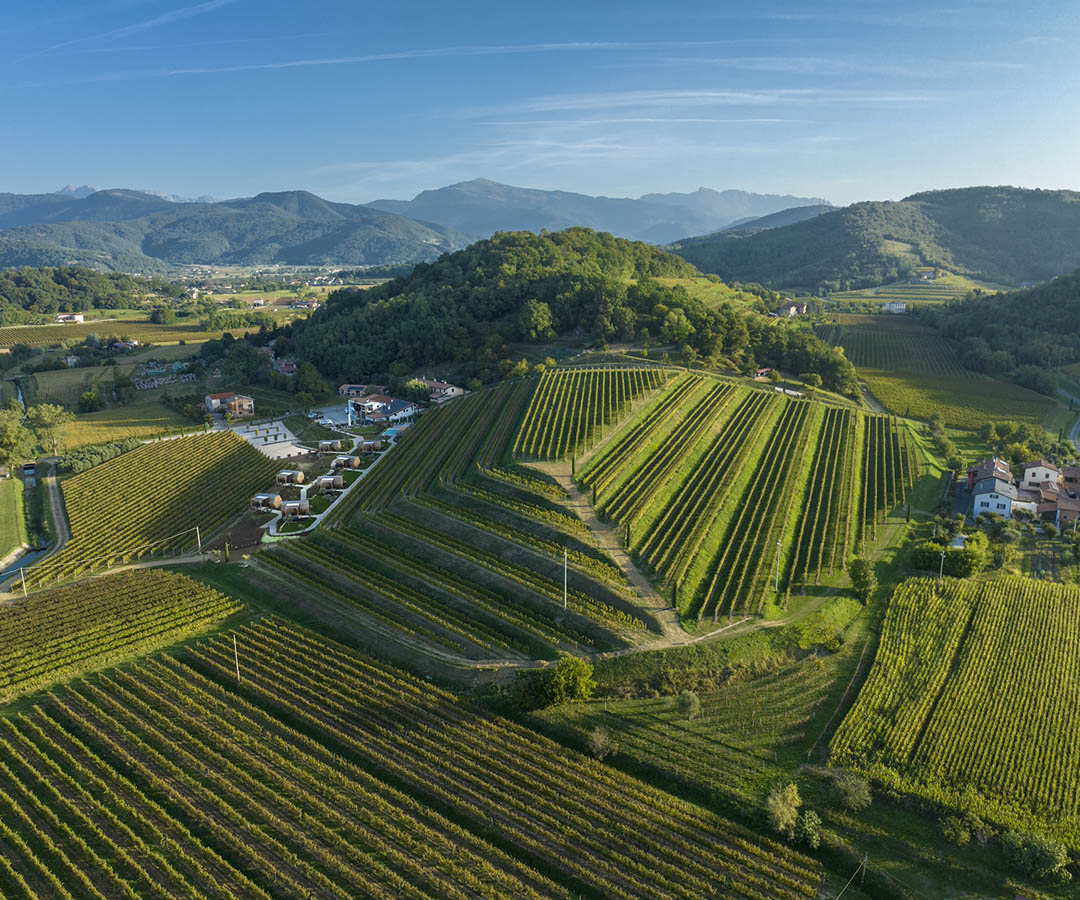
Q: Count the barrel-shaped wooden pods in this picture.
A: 7